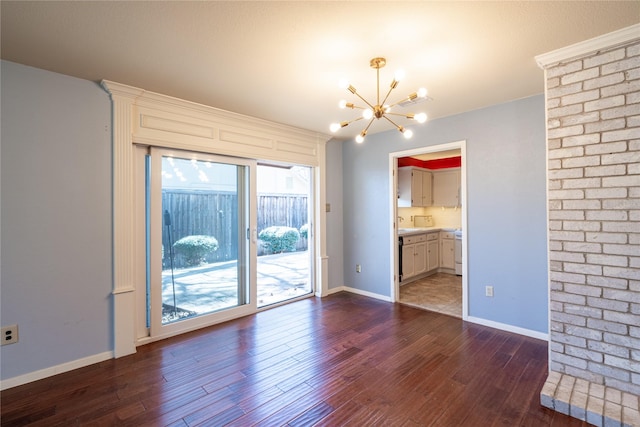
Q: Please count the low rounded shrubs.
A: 2